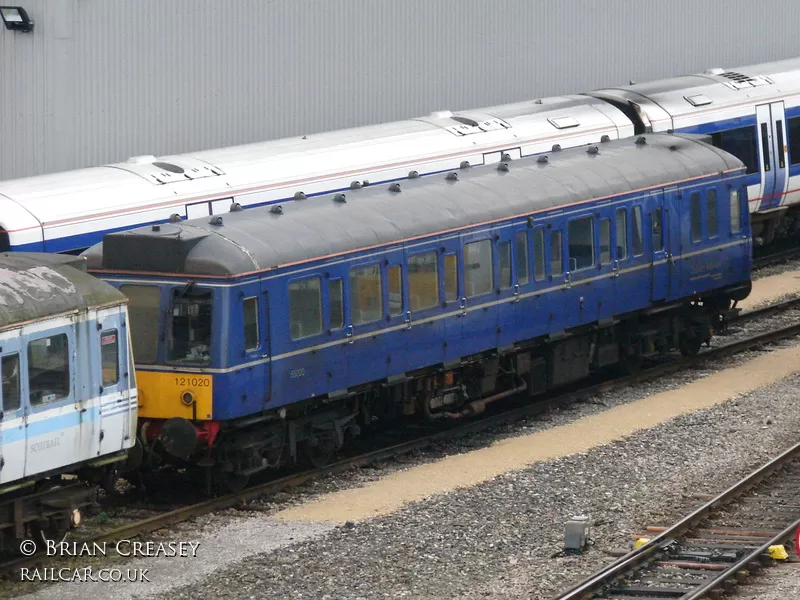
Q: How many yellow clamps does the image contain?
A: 2